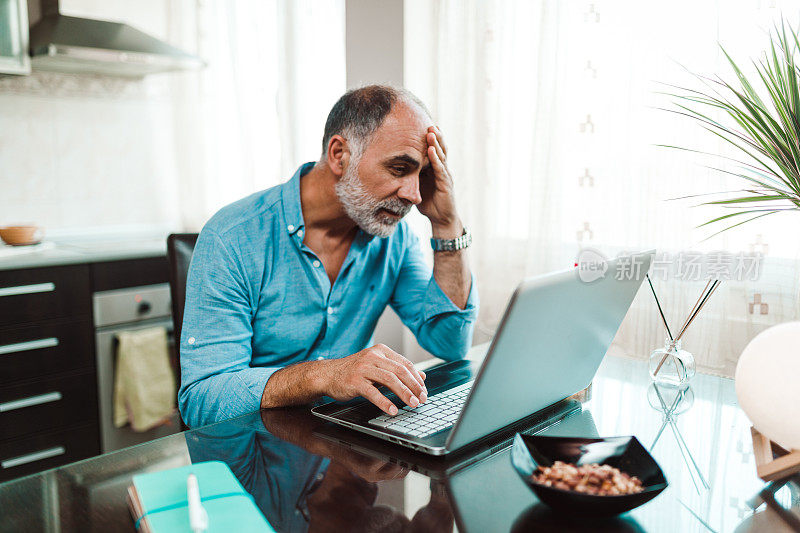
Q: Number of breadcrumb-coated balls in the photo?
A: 0